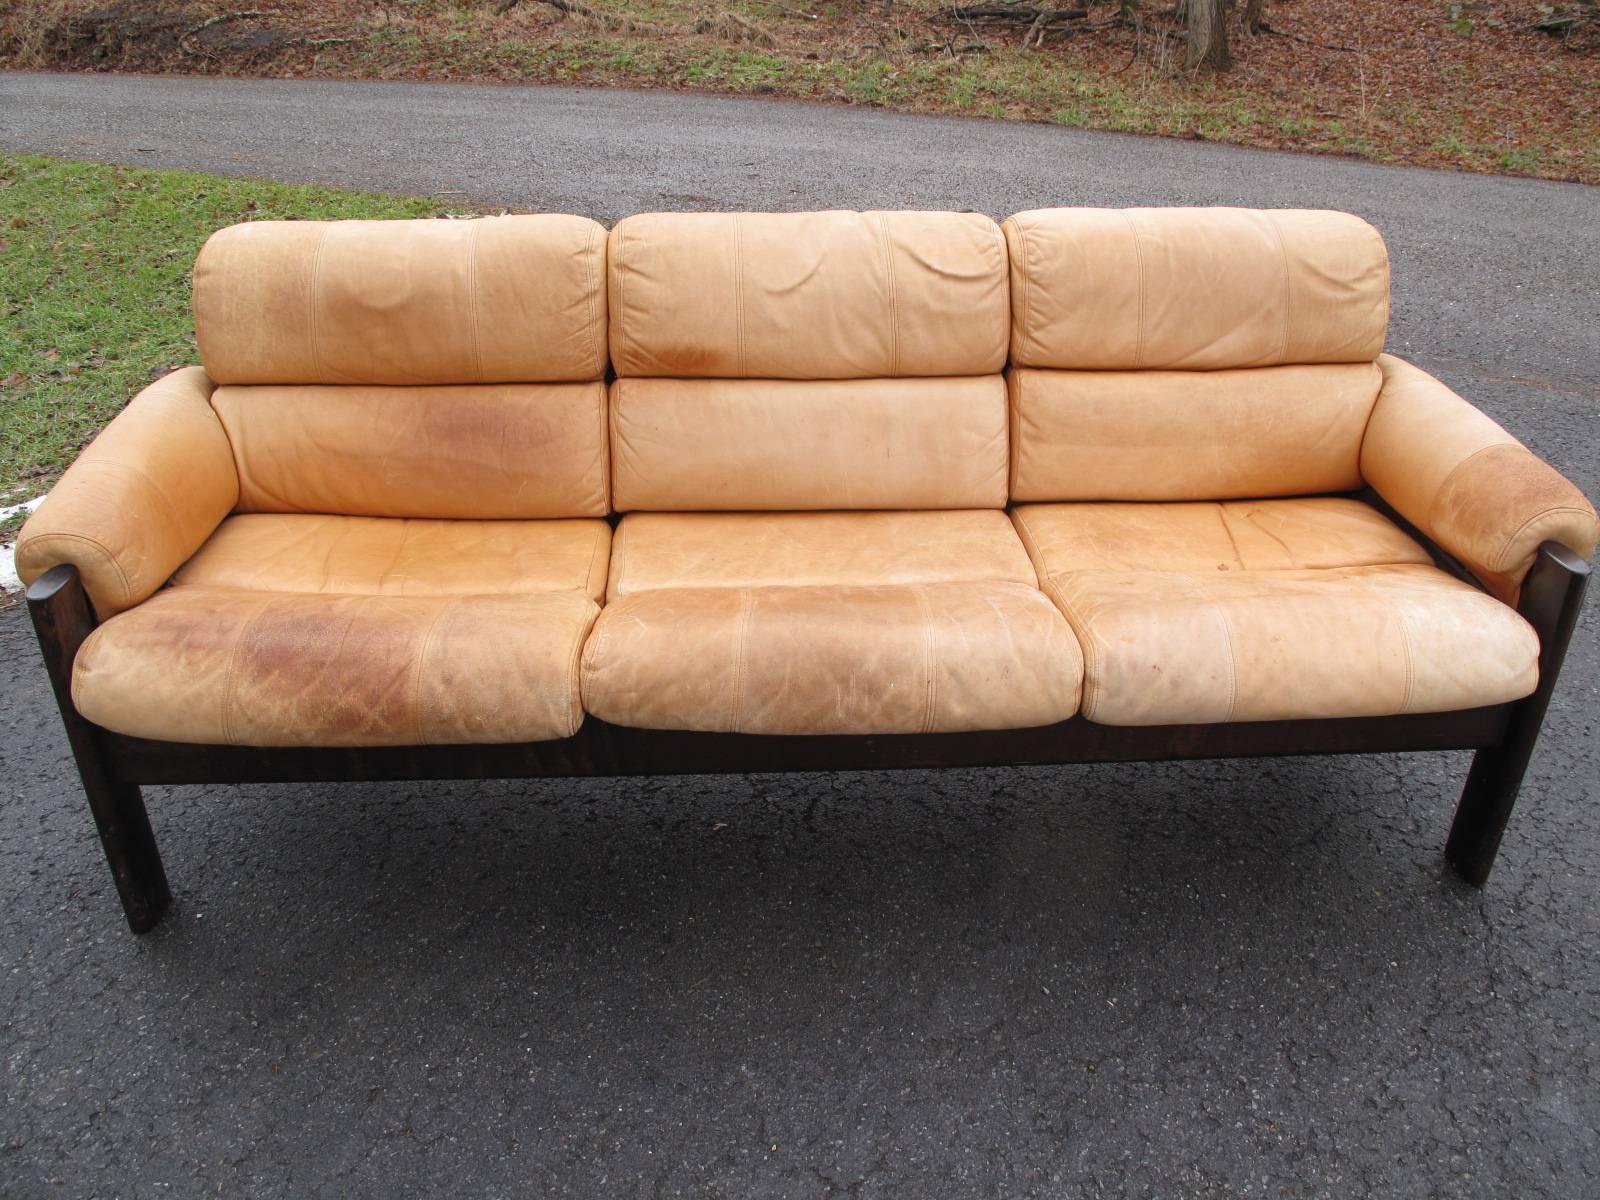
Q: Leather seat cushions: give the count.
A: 3